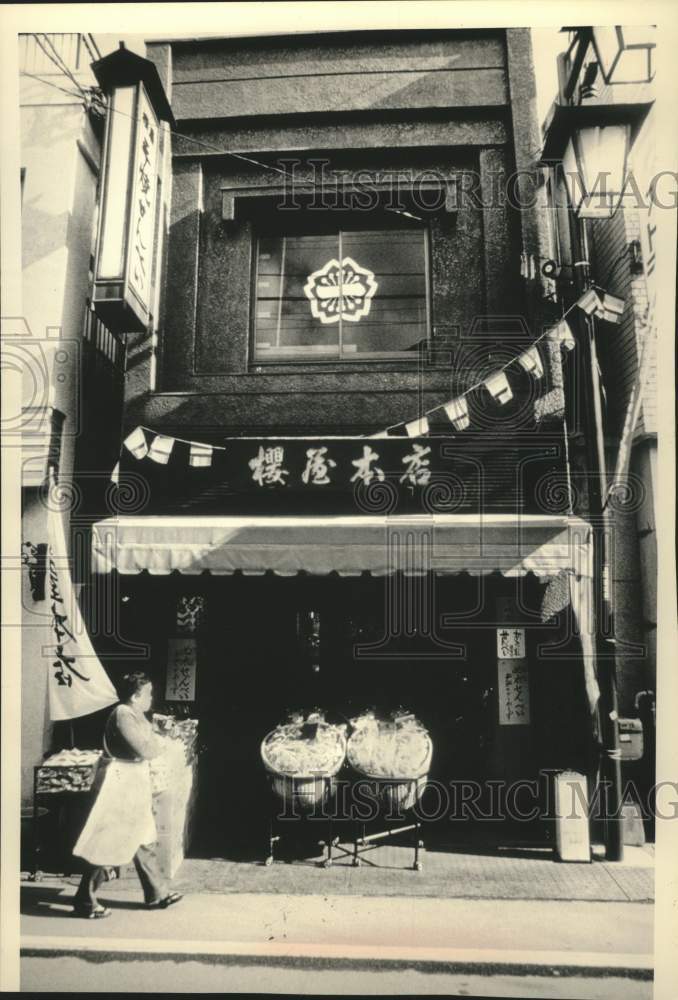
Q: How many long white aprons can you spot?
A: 1